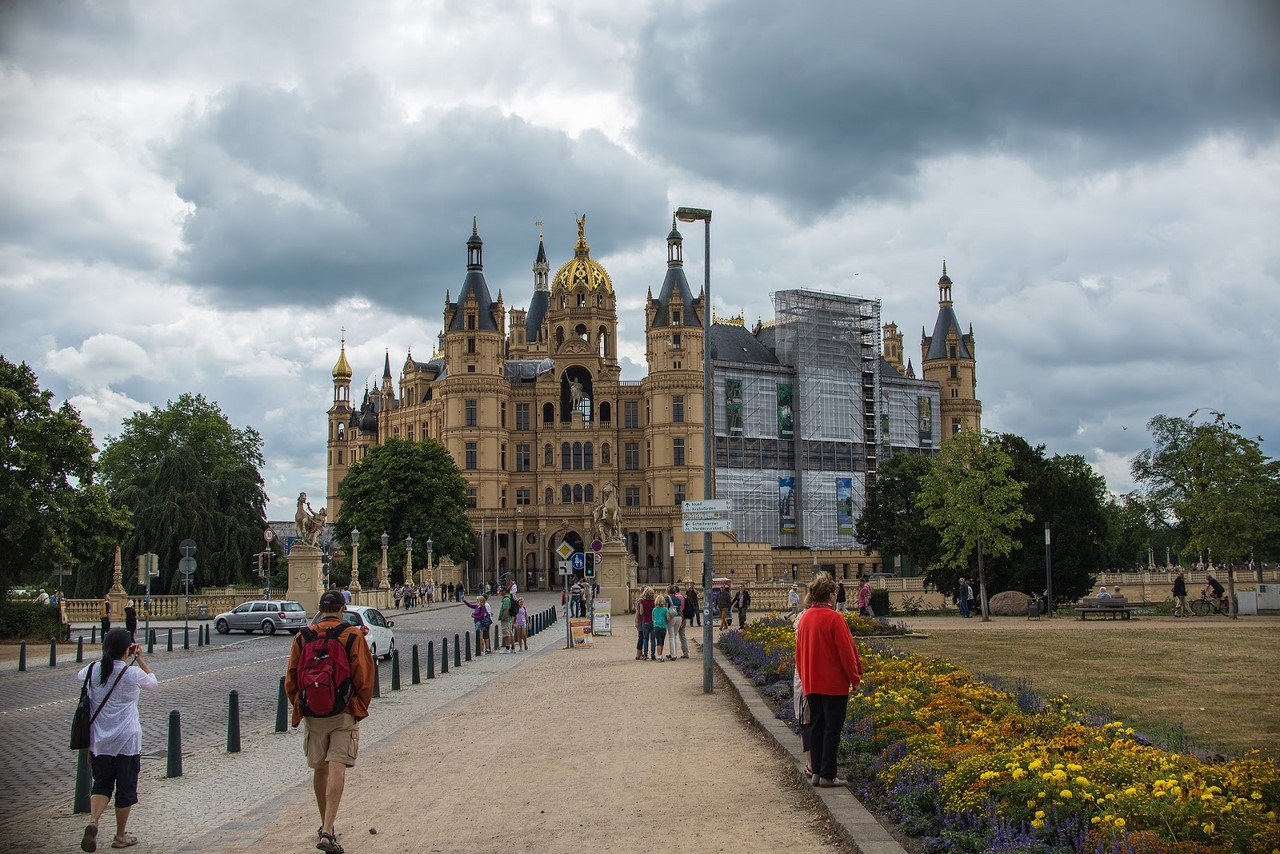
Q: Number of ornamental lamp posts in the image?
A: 4